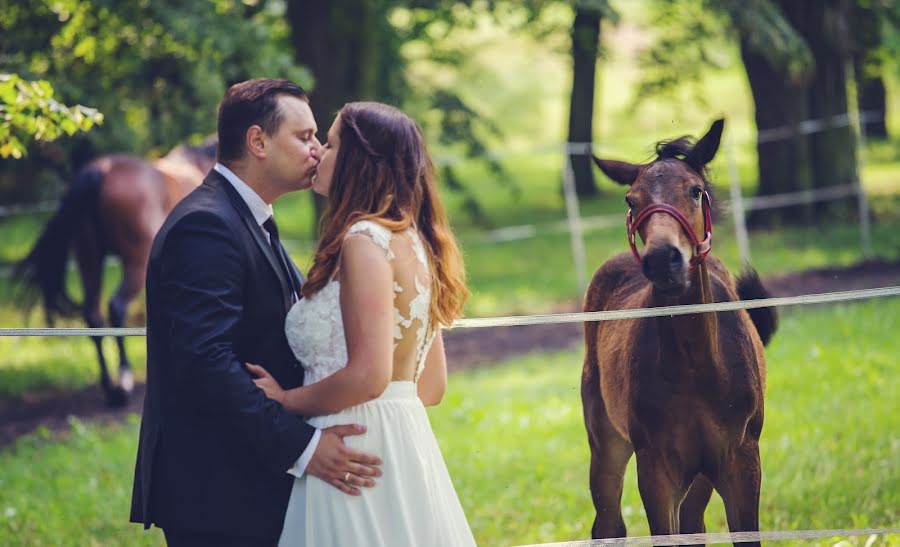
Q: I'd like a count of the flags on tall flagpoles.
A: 0